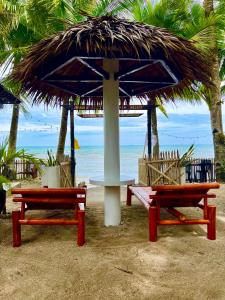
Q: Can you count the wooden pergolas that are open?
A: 1